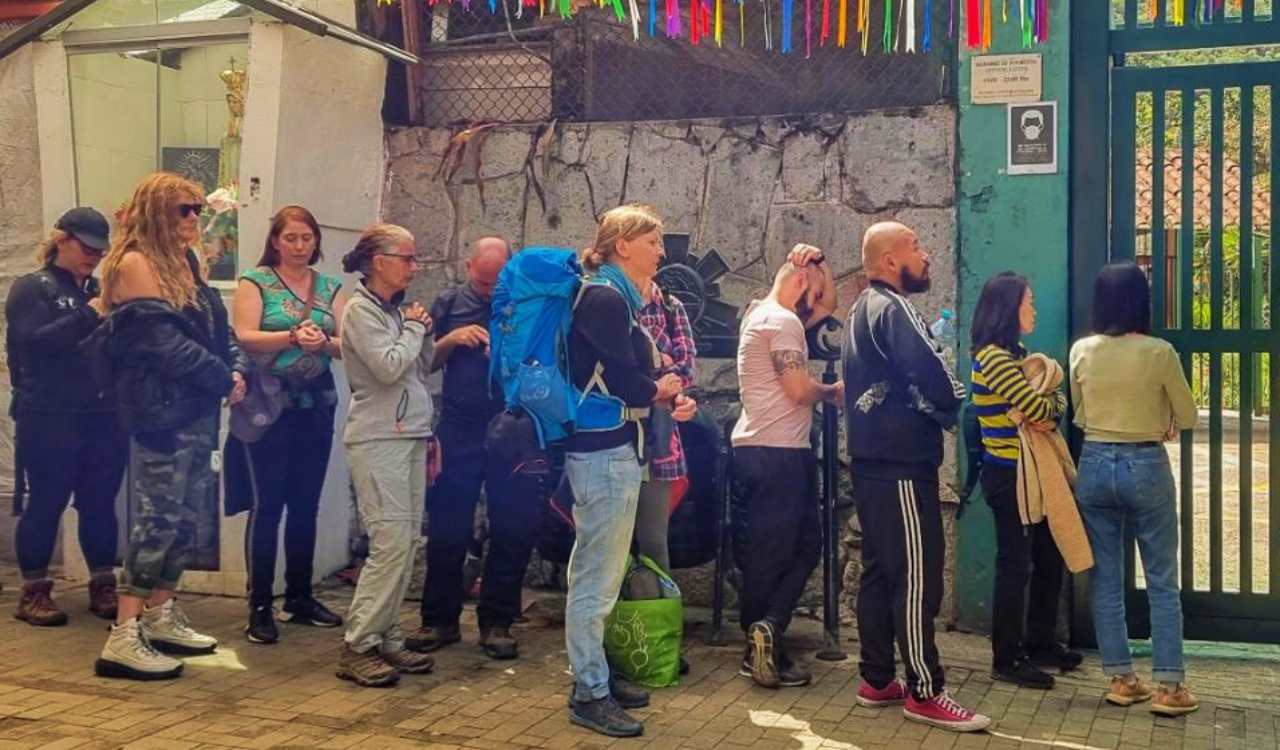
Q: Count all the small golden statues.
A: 1